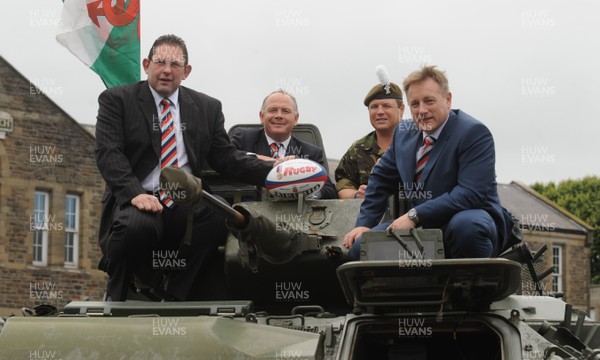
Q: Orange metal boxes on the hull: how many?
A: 0